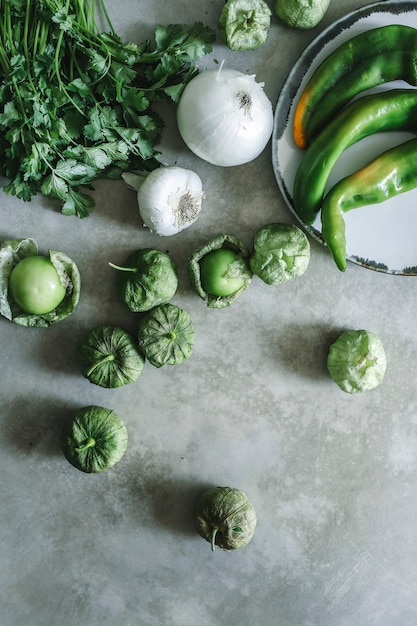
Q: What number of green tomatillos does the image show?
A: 11